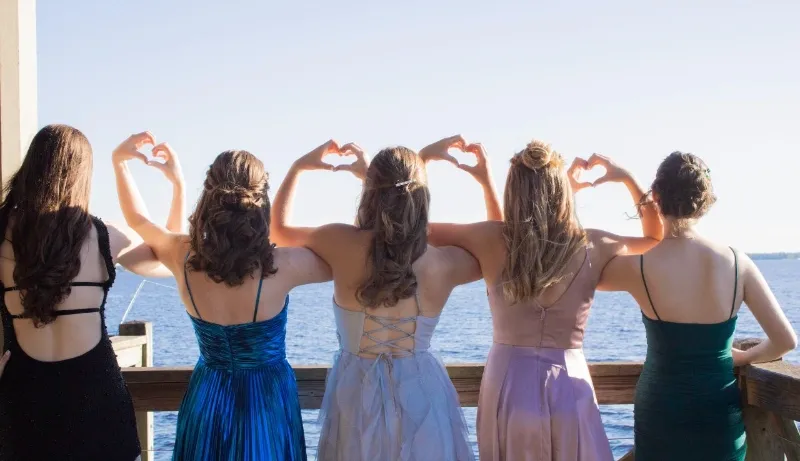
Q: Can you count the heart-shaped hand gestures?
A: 4